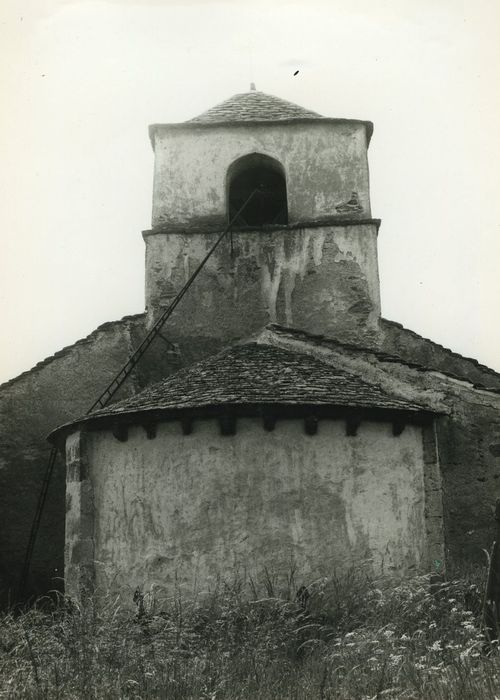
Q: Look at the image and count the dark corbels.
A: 8